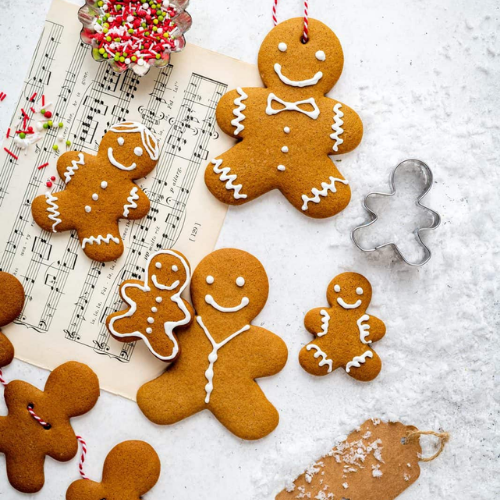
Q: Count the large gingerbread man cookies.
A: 2